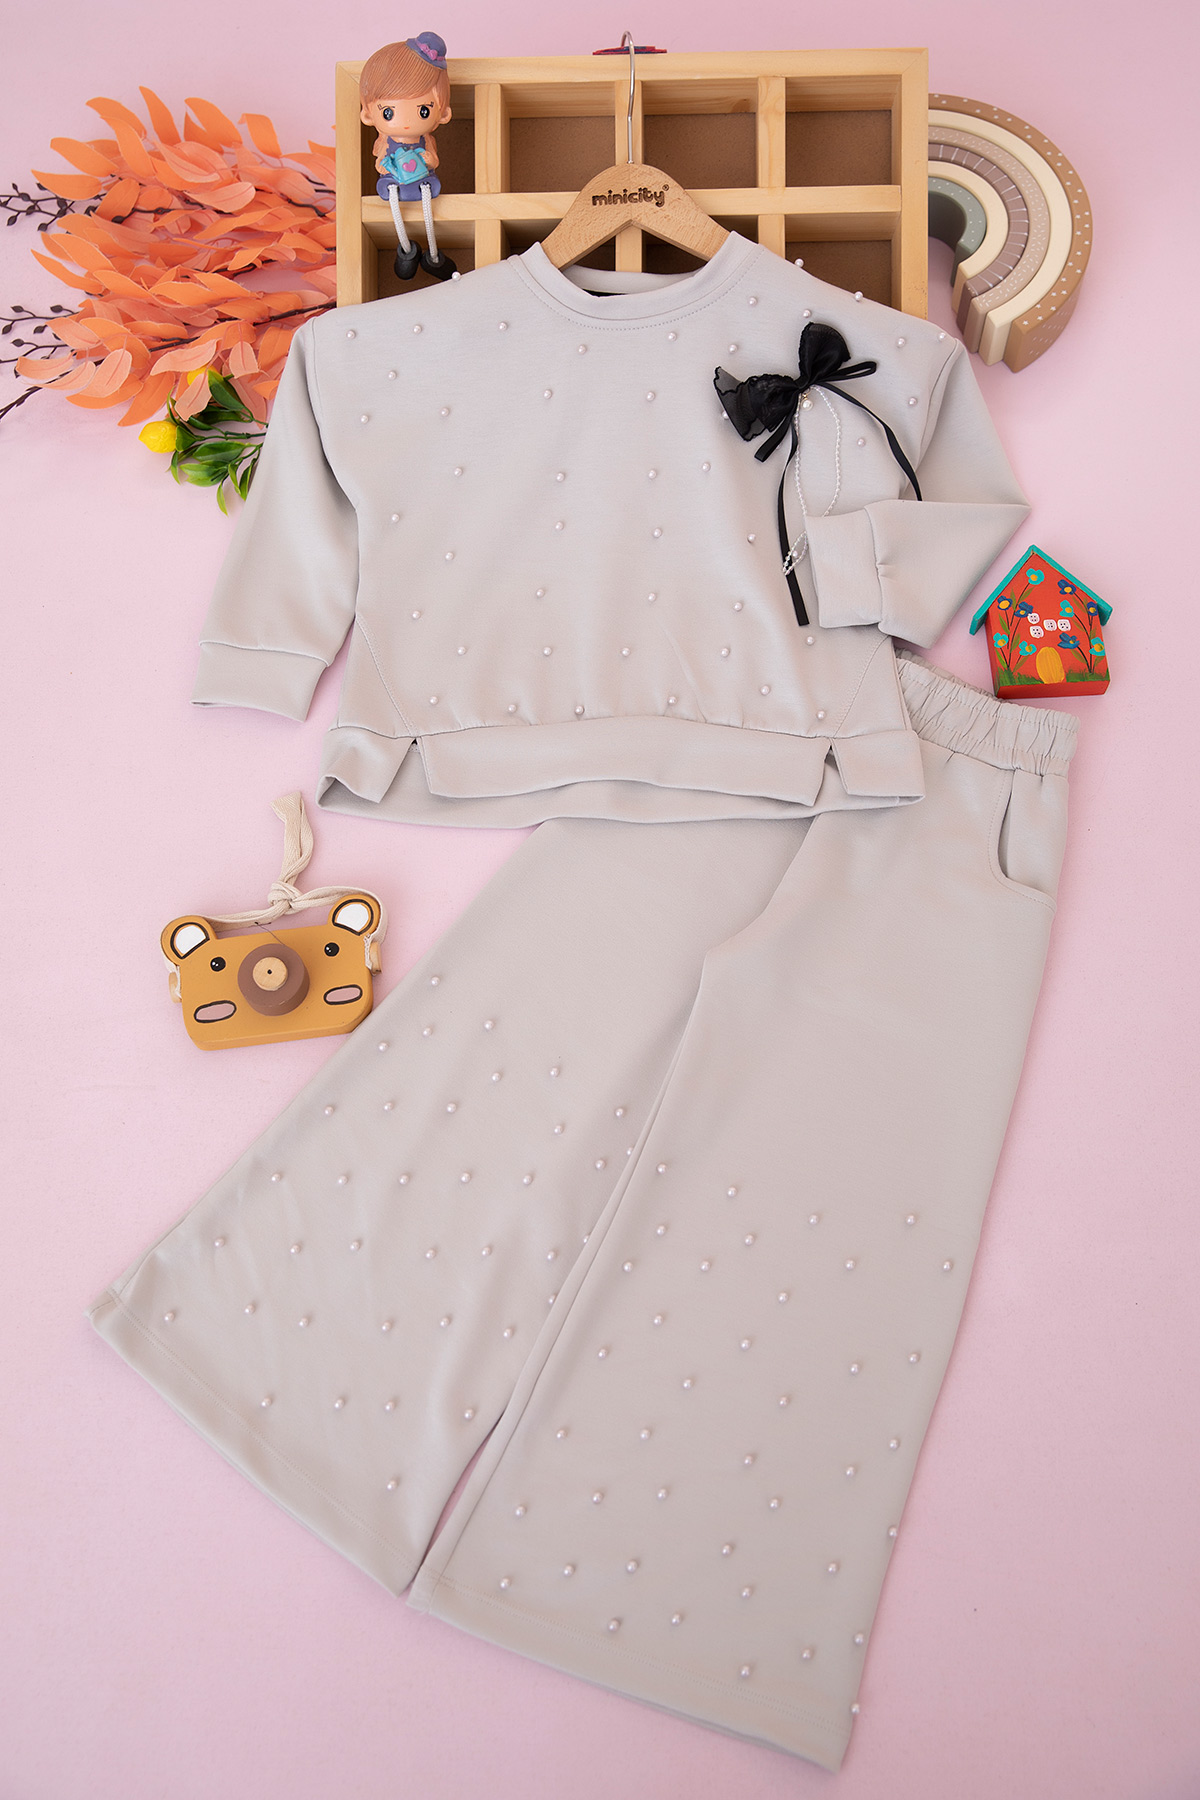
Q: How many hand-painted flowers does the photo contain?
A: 10